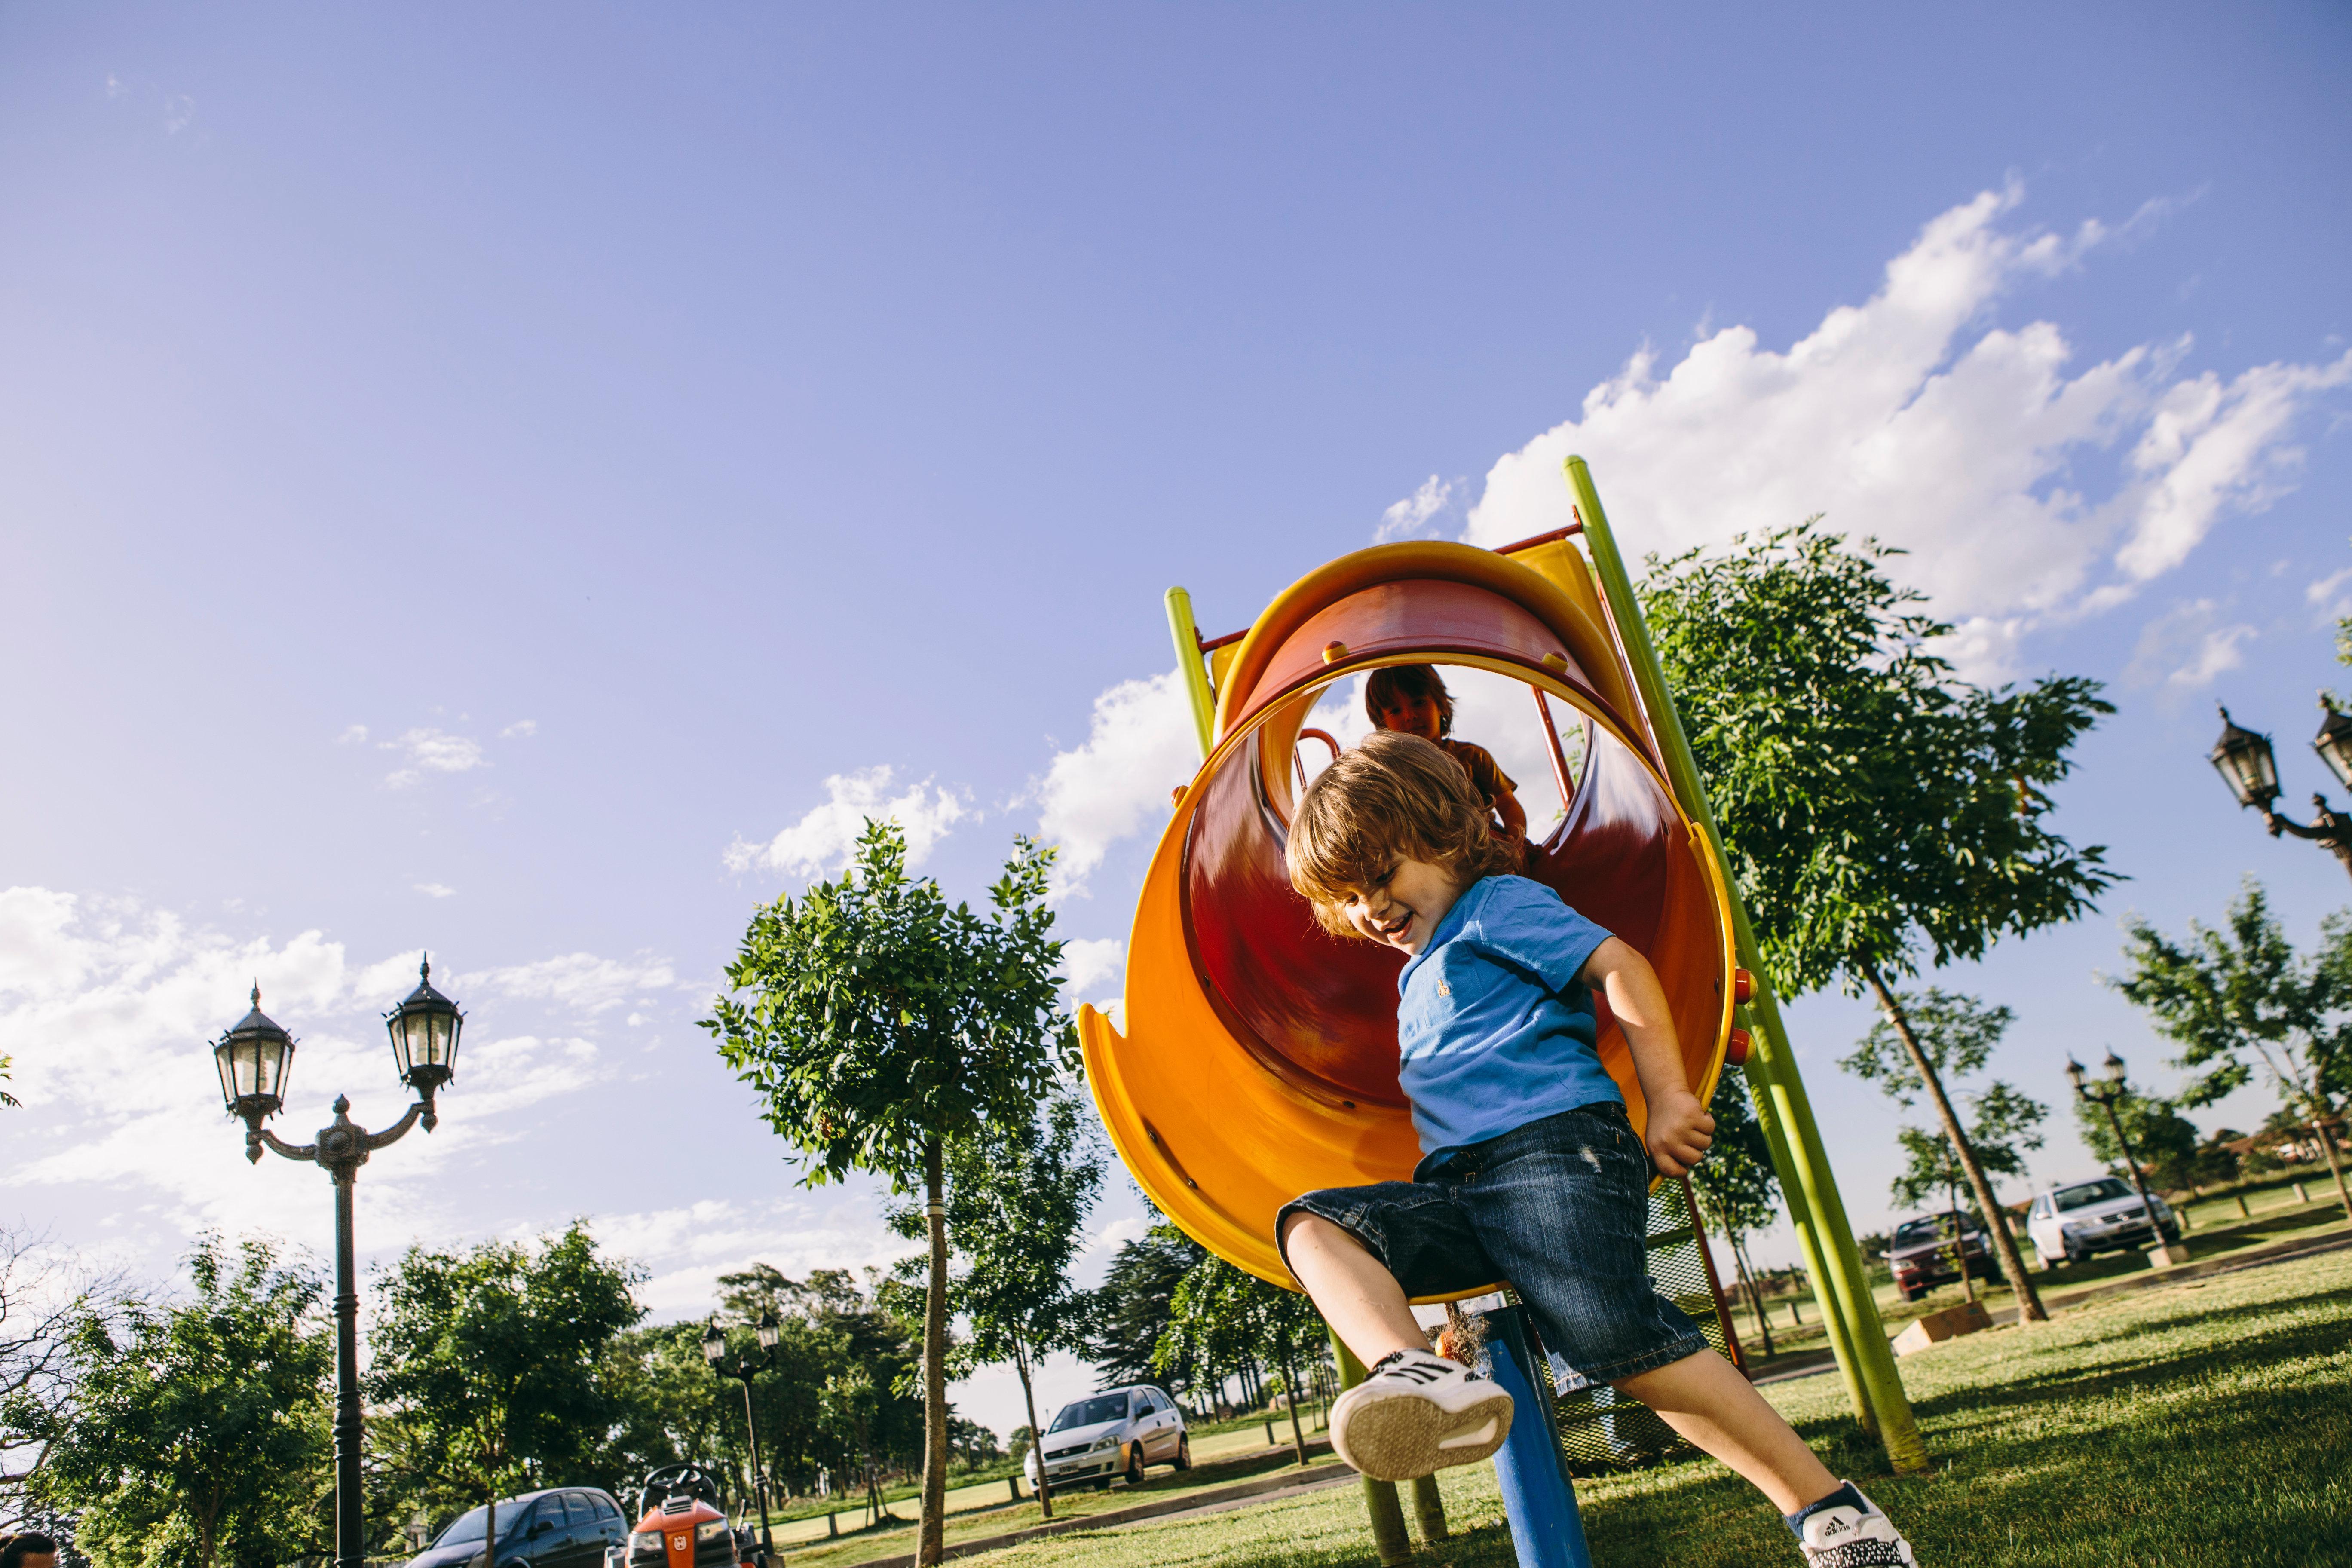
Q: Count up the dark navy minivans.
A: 1